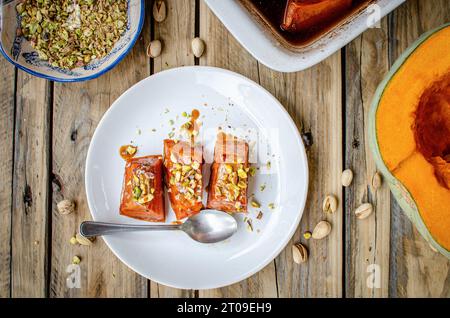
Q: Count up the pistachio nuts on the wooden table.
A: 11